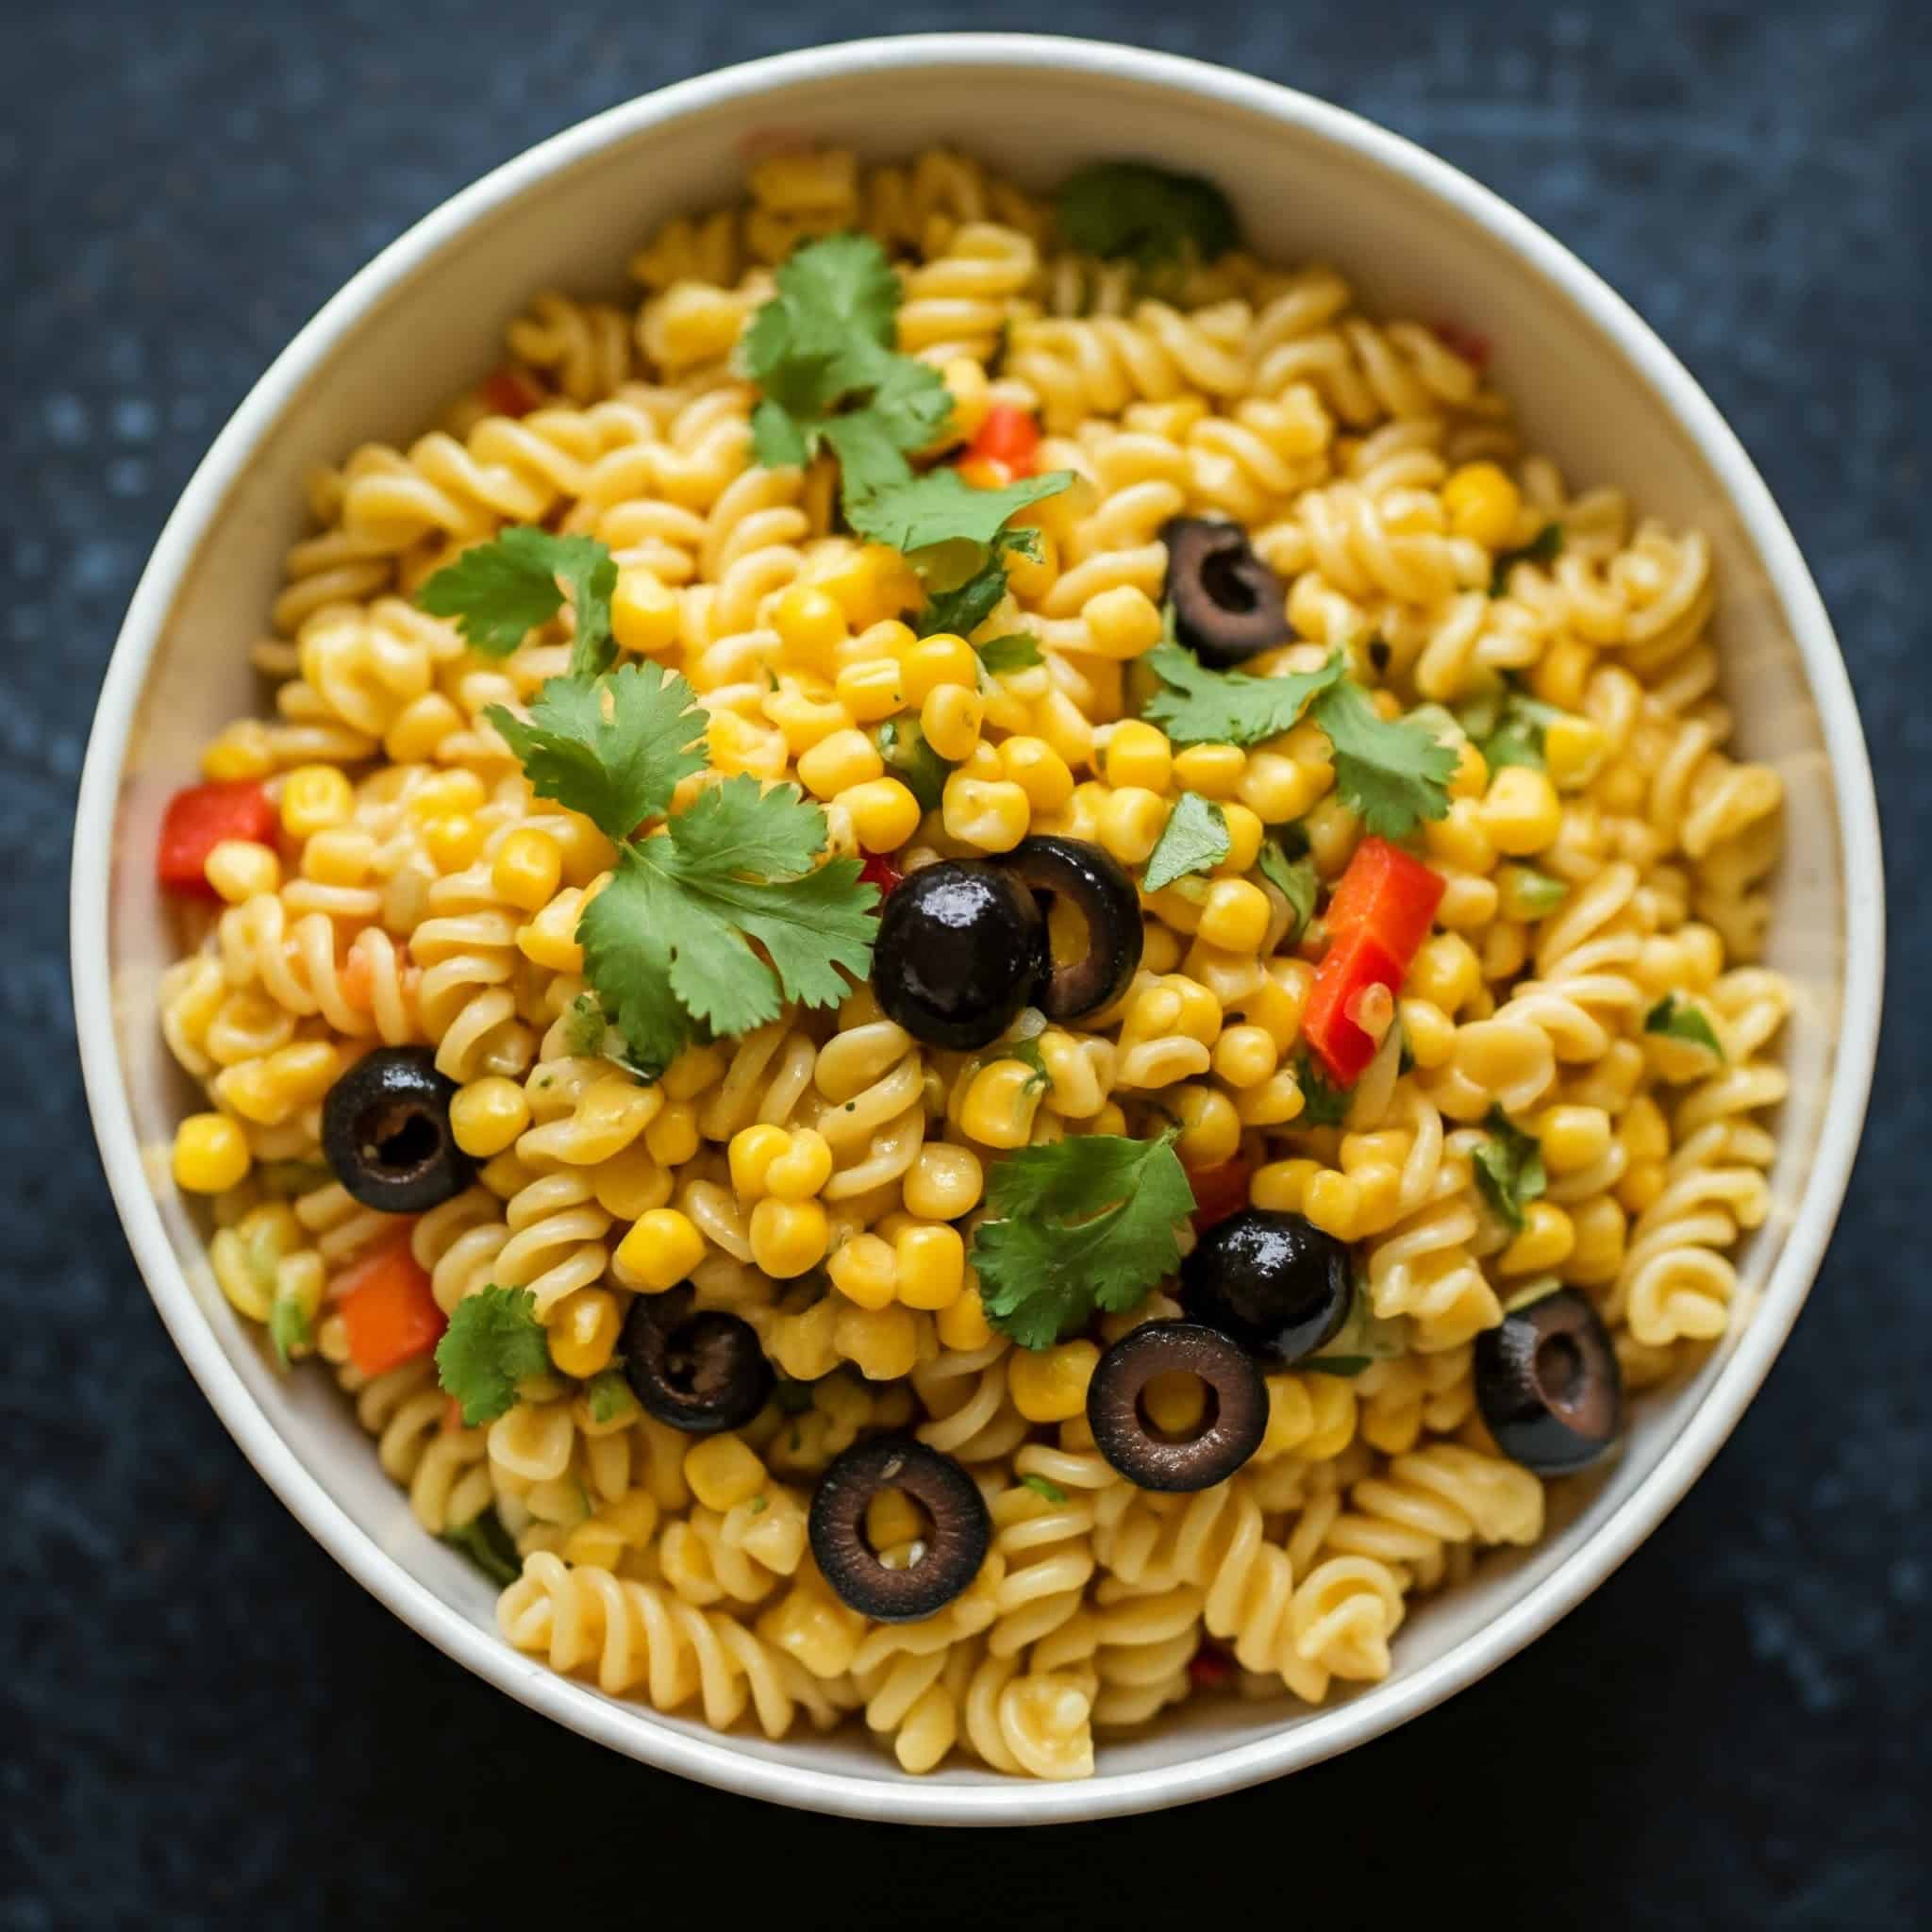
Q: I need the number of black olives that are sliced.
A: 7